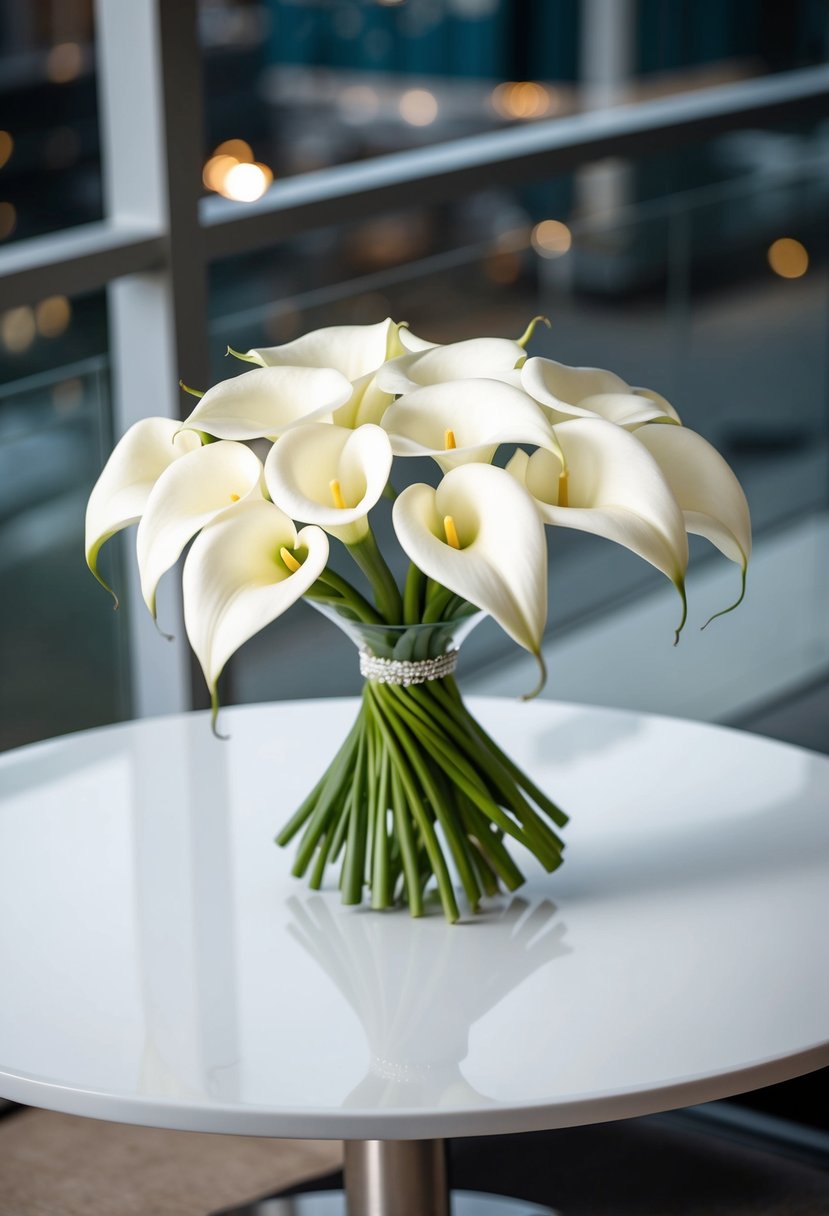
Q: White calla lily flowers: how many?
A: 12